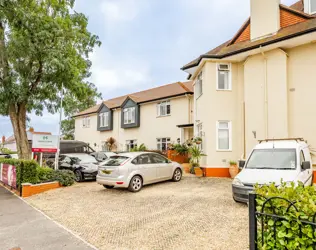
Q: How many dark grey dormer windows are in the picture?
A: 2